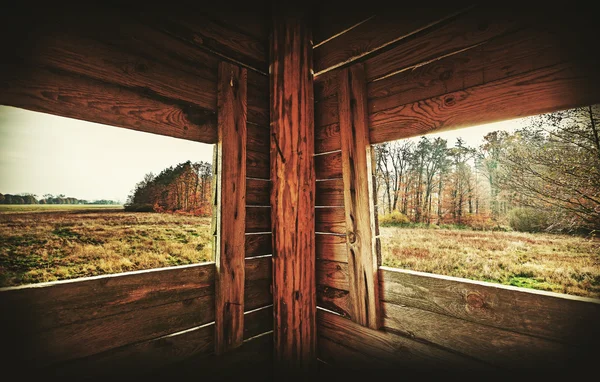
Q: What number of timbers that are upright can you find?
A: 3